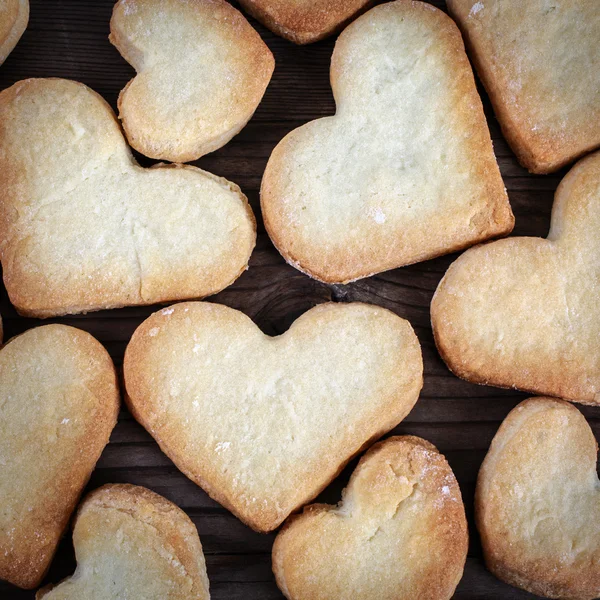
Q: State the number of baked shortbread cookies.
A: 12